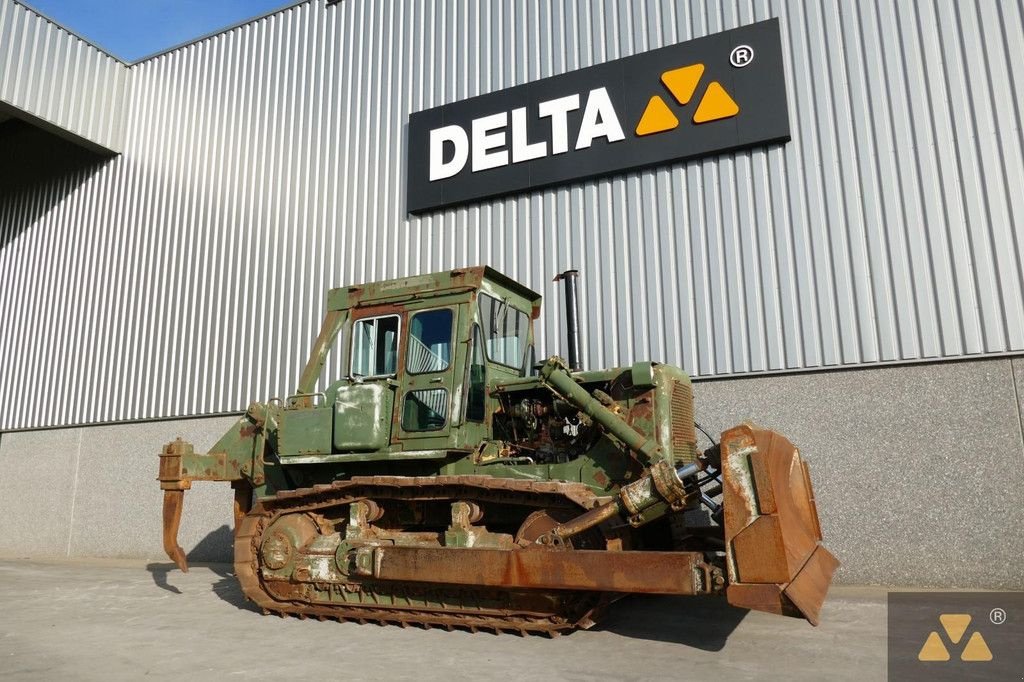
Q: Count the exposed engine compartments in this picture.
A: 1